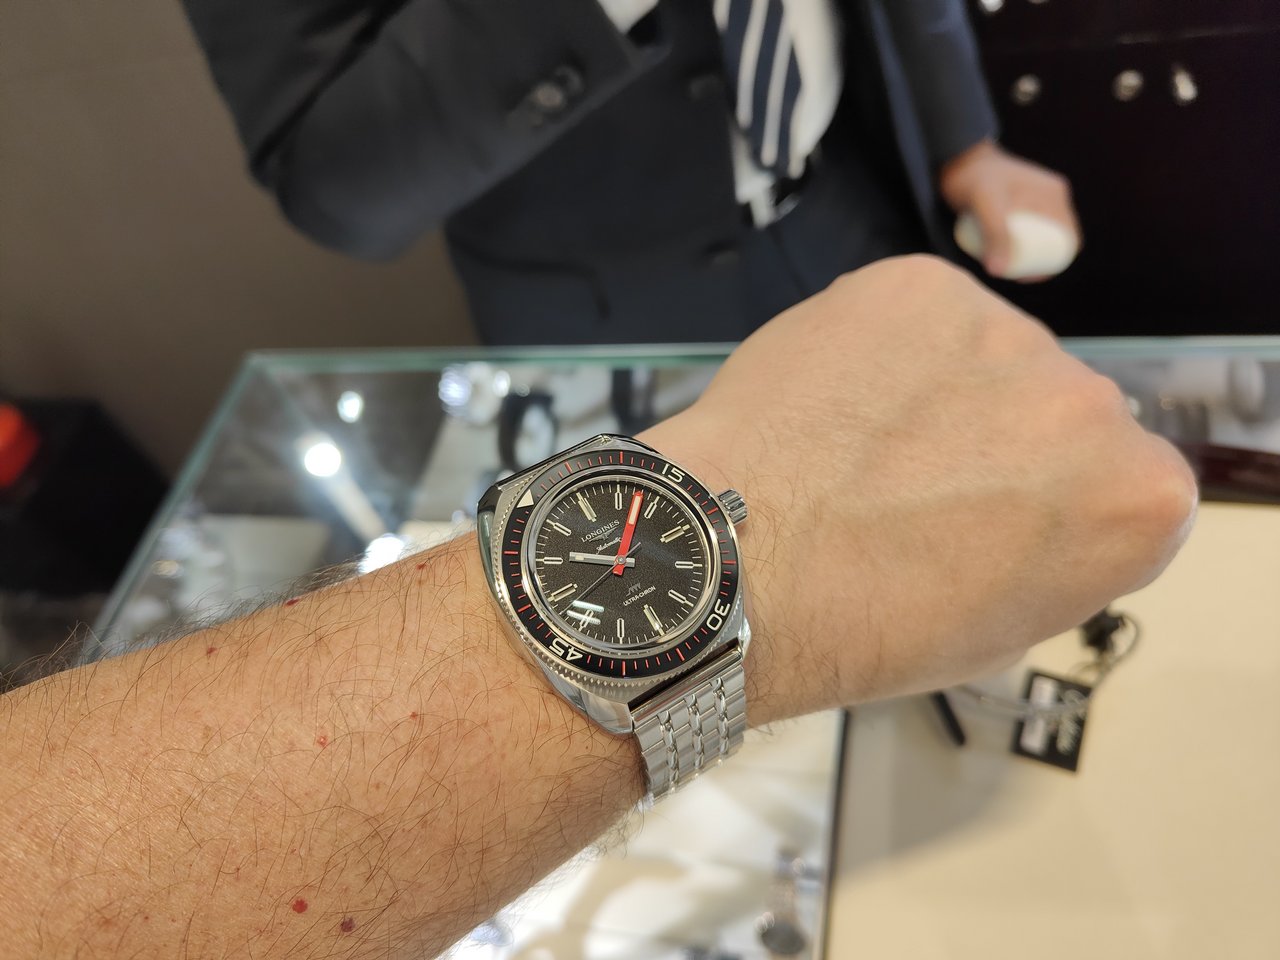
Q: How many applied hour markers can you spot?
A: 12